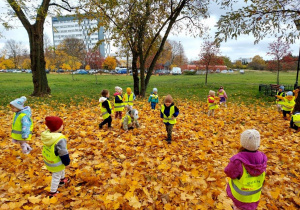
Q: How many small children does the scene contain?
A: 14